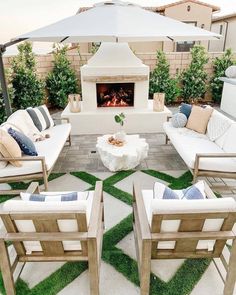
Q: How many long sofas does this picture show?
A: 2